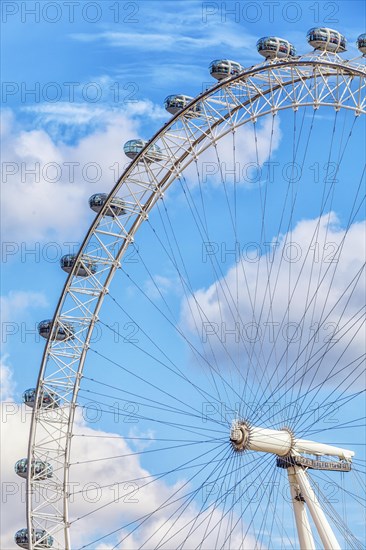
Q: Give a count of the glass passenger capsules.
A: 12